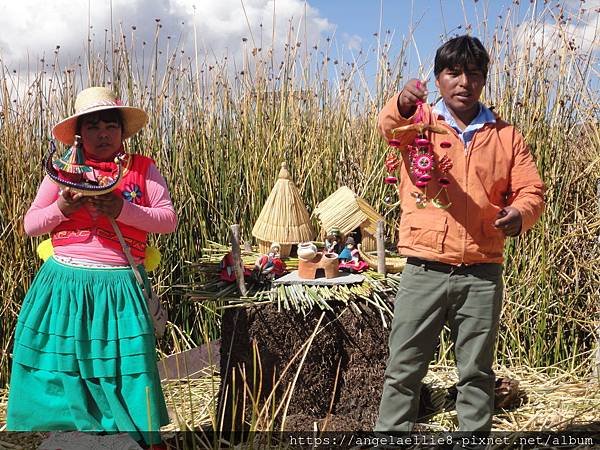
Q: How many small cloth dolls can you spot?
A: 4